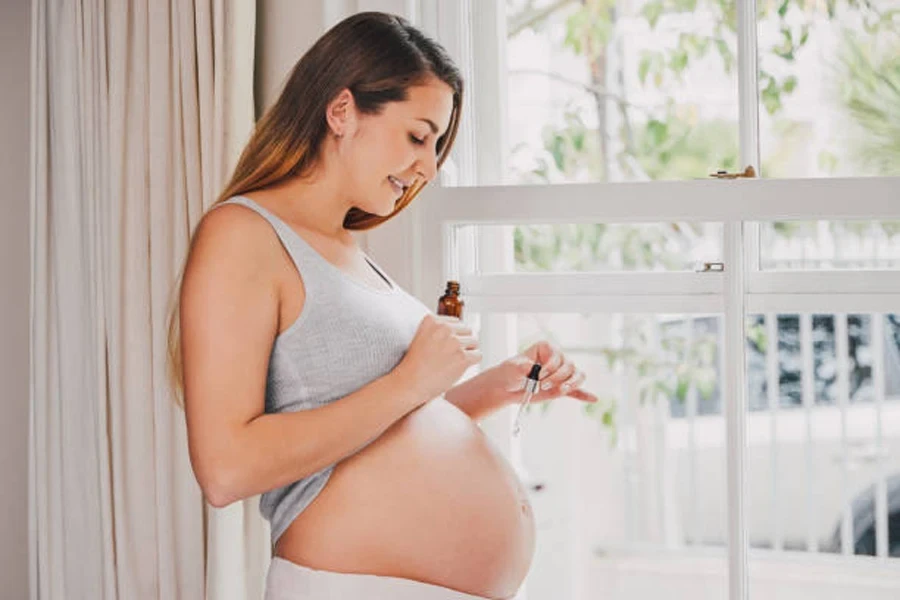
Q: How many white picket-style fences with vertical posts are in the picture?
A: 1